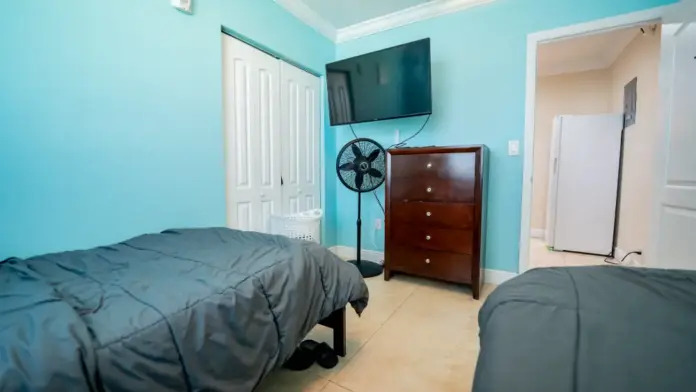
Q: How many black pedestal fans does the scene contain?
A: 1